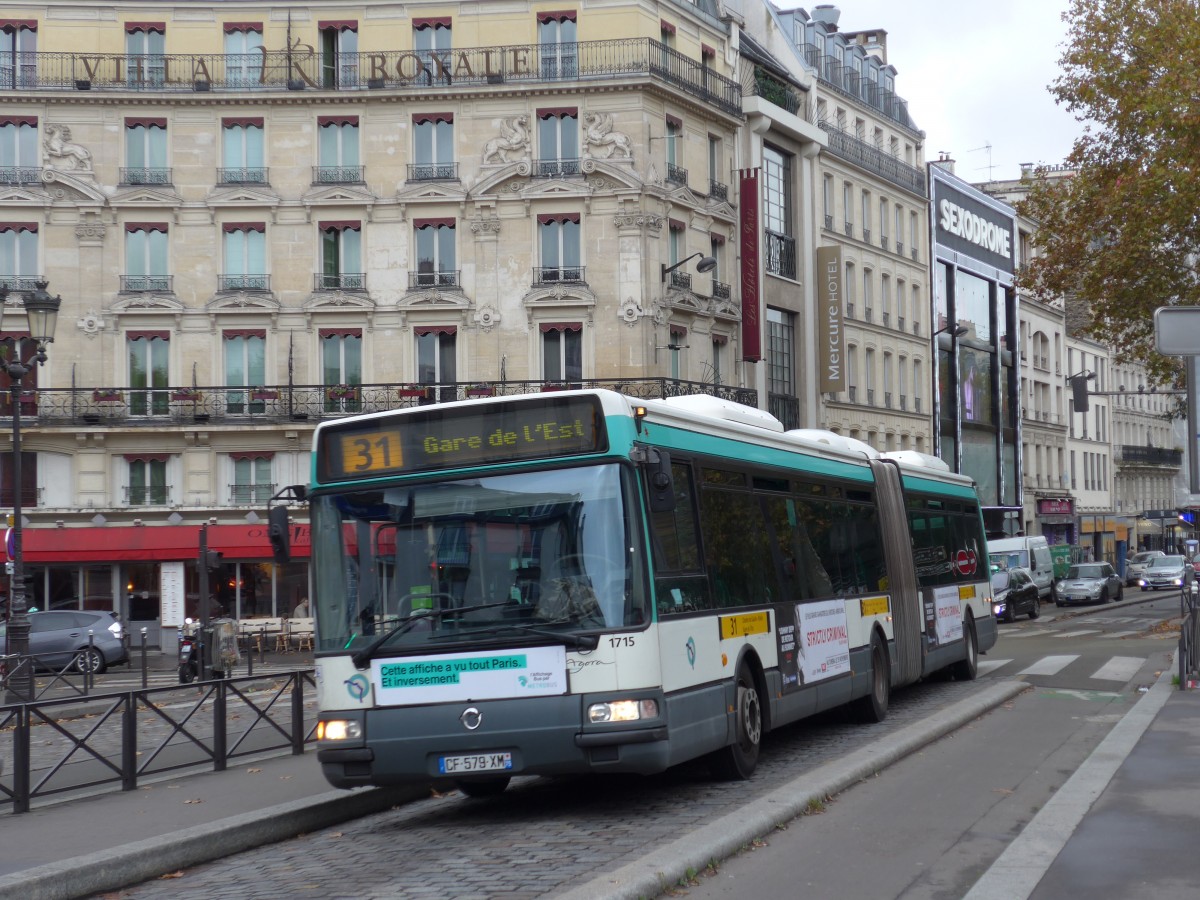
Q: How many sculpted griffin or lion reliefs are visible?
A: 3